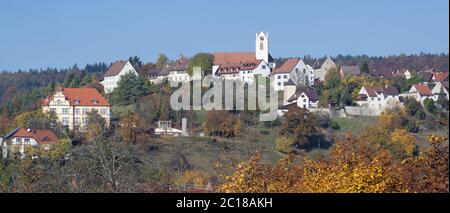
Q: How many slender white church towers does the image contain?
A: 1